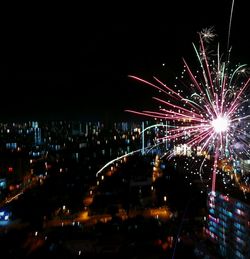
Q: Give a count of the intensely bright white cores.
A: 1